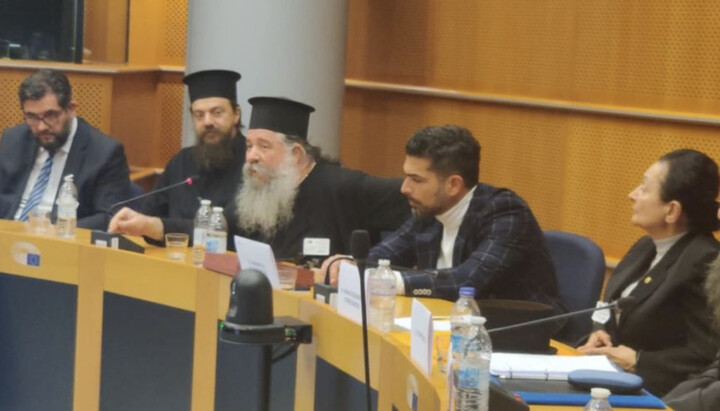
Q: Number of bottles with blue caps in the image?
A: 1